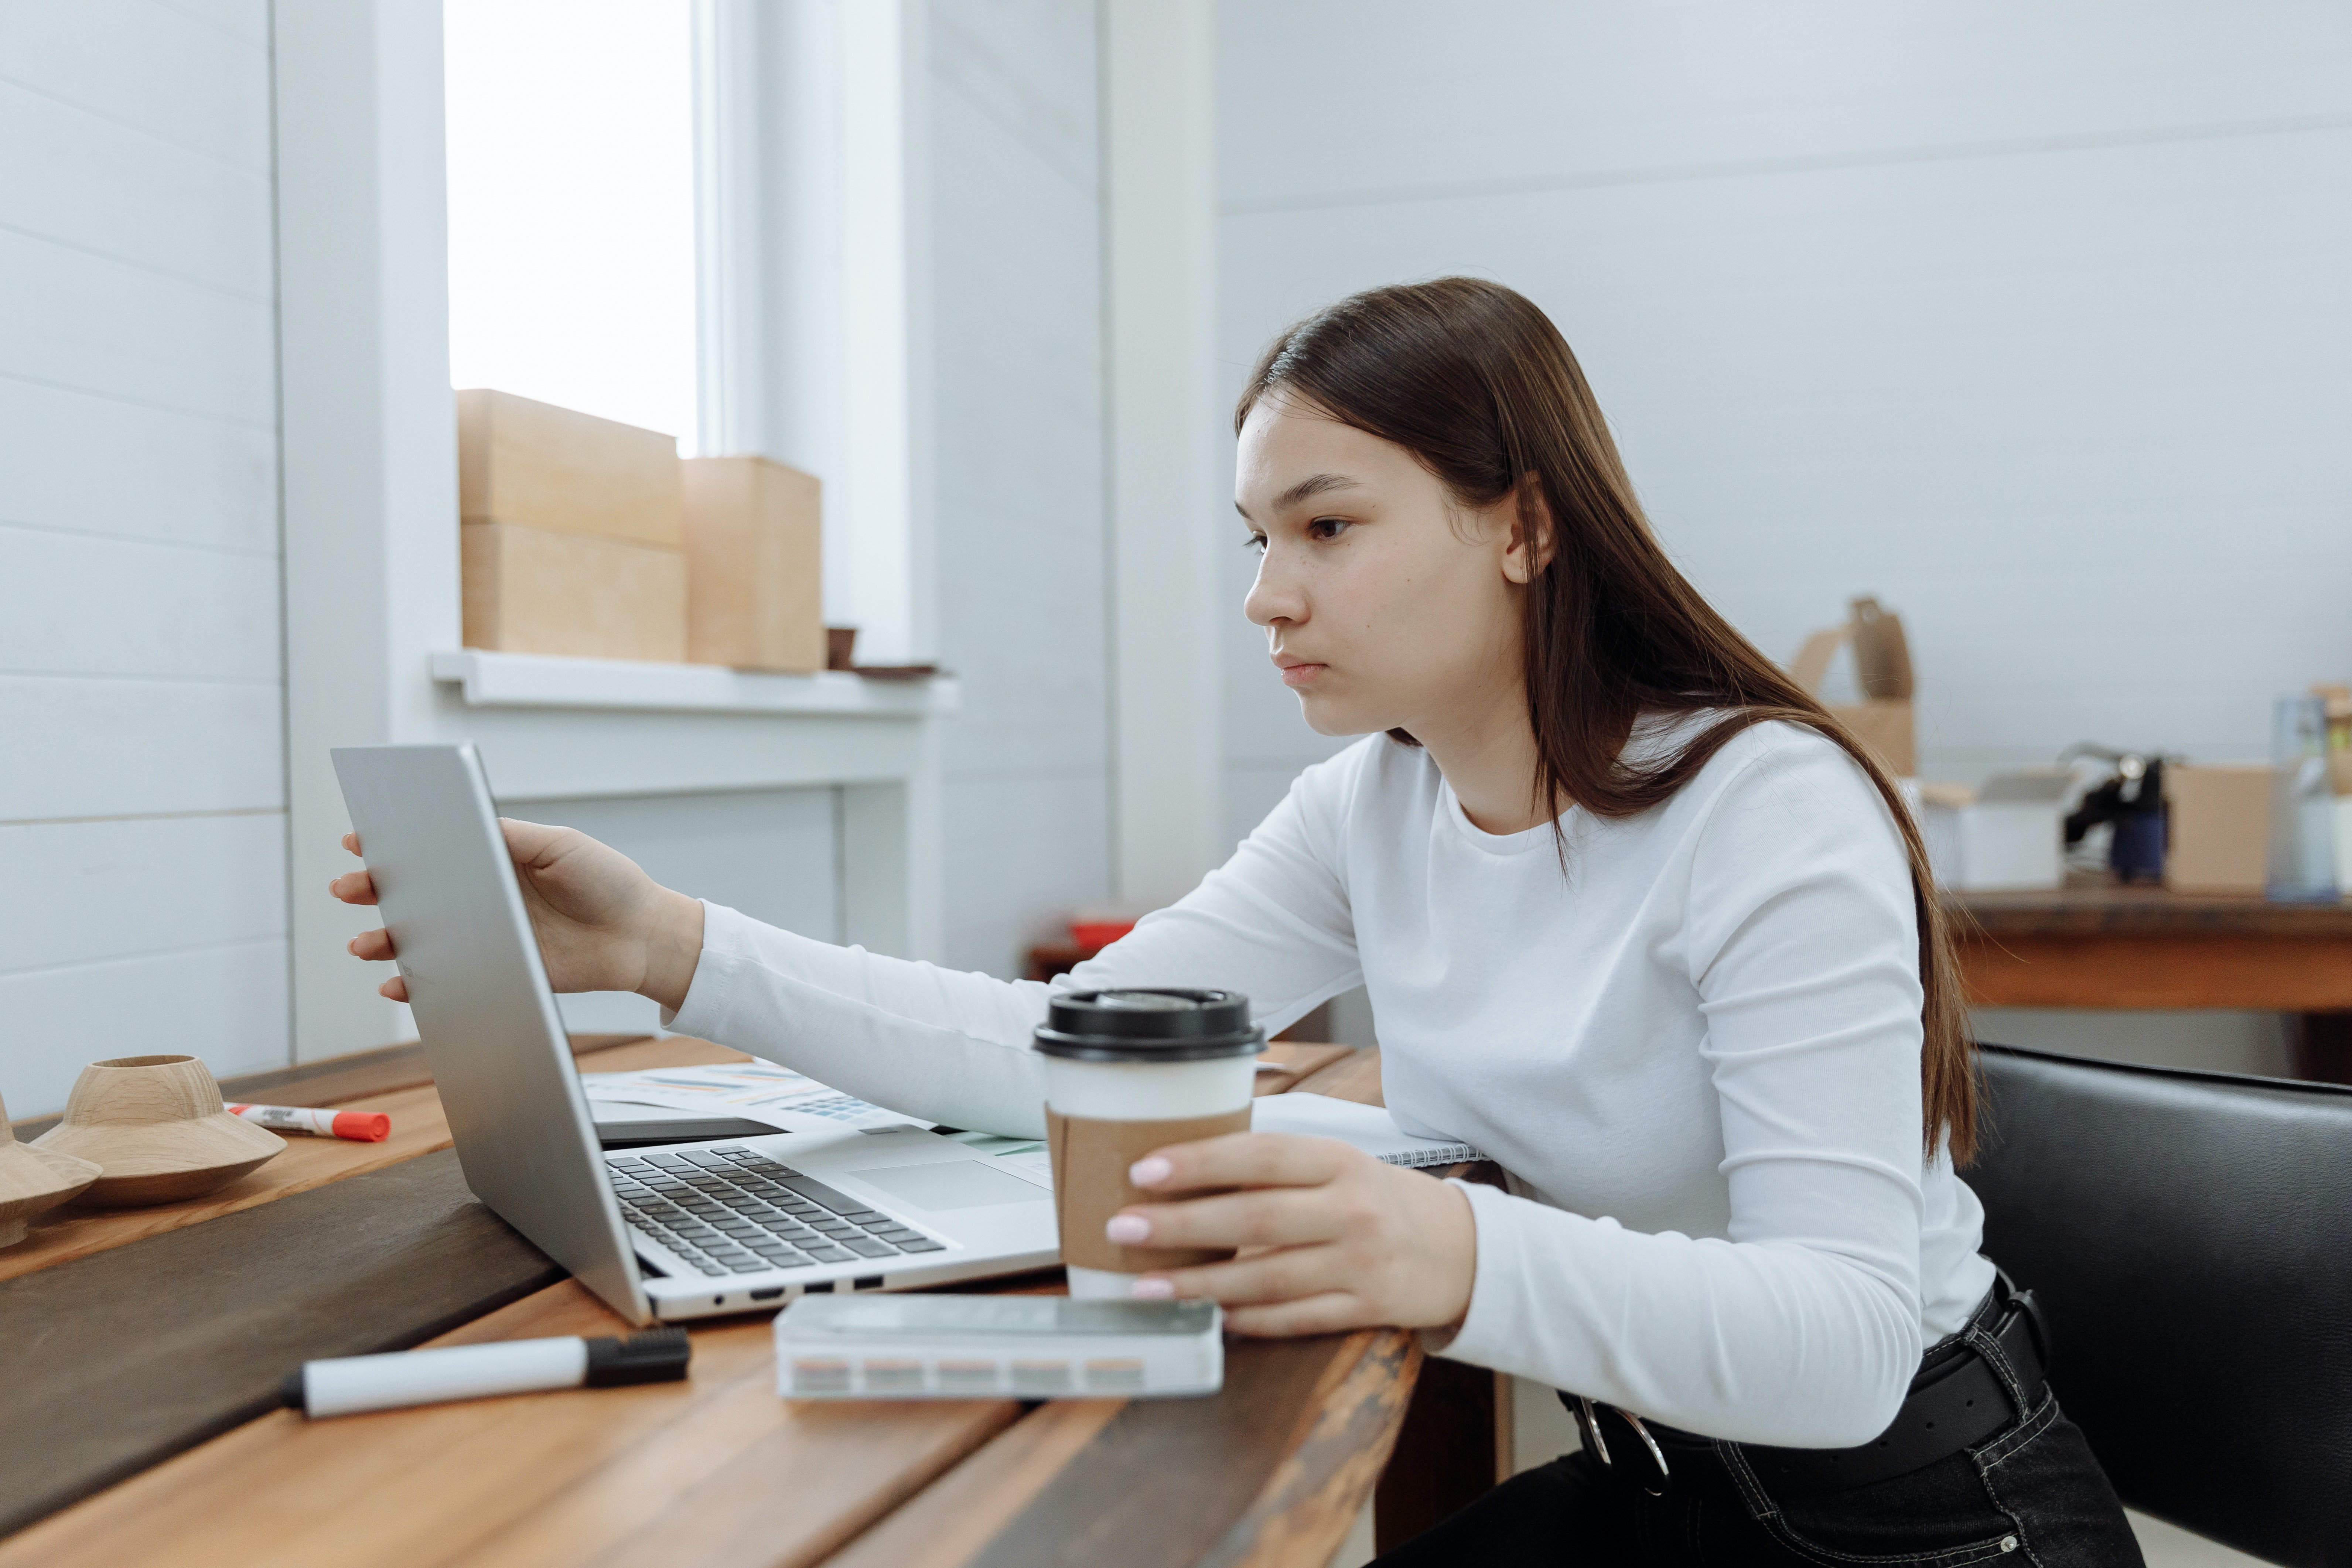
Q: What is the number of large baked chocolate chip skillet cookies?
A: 0